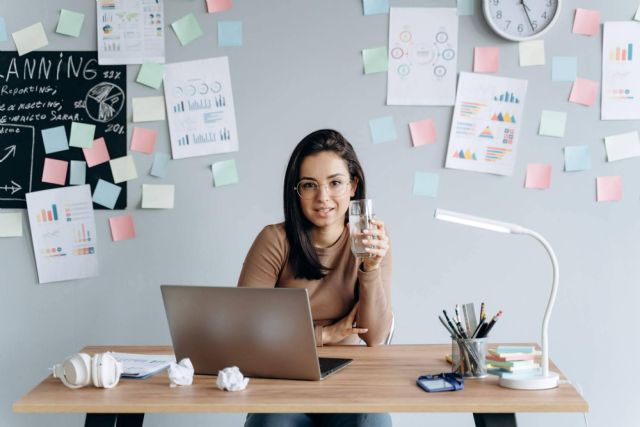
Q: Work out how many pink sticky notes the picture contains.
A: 11